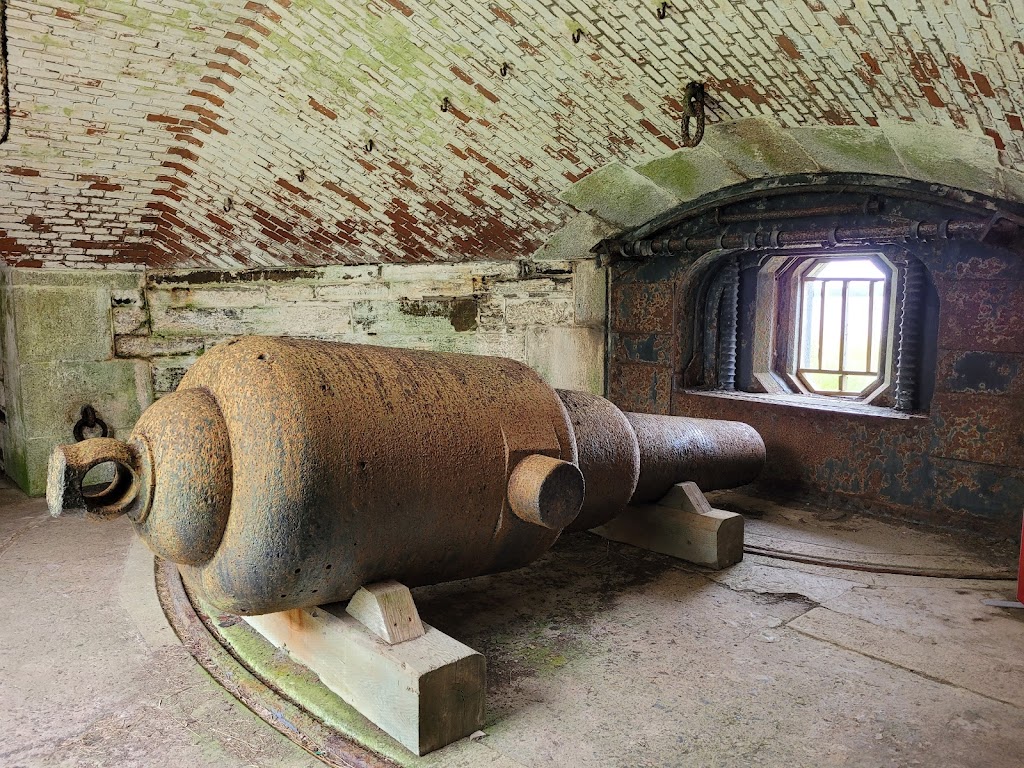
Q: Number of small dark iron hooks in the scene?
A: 7